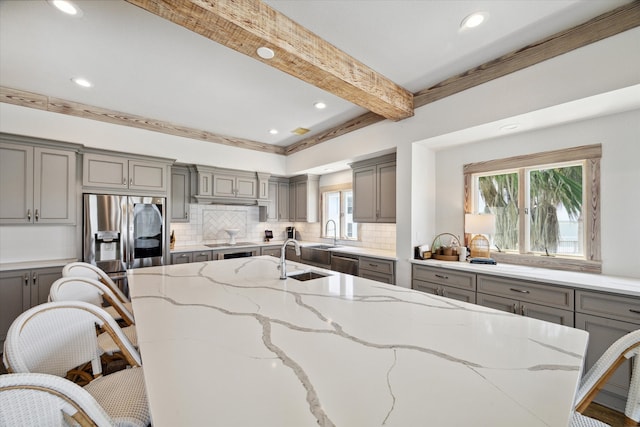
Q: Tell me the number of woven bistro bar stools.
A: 5